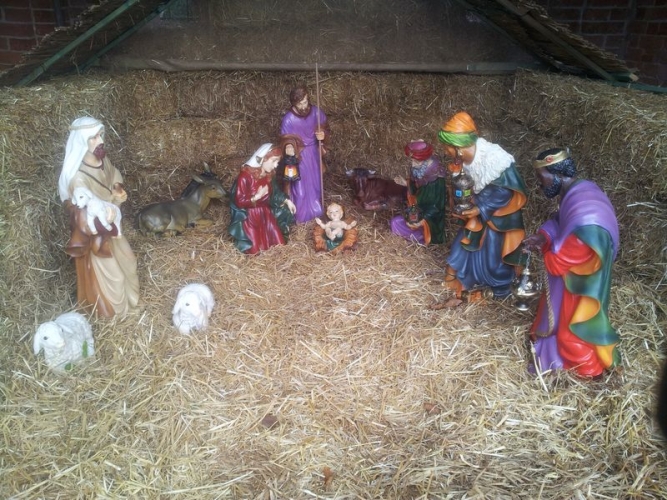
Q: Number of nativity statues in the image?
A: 11